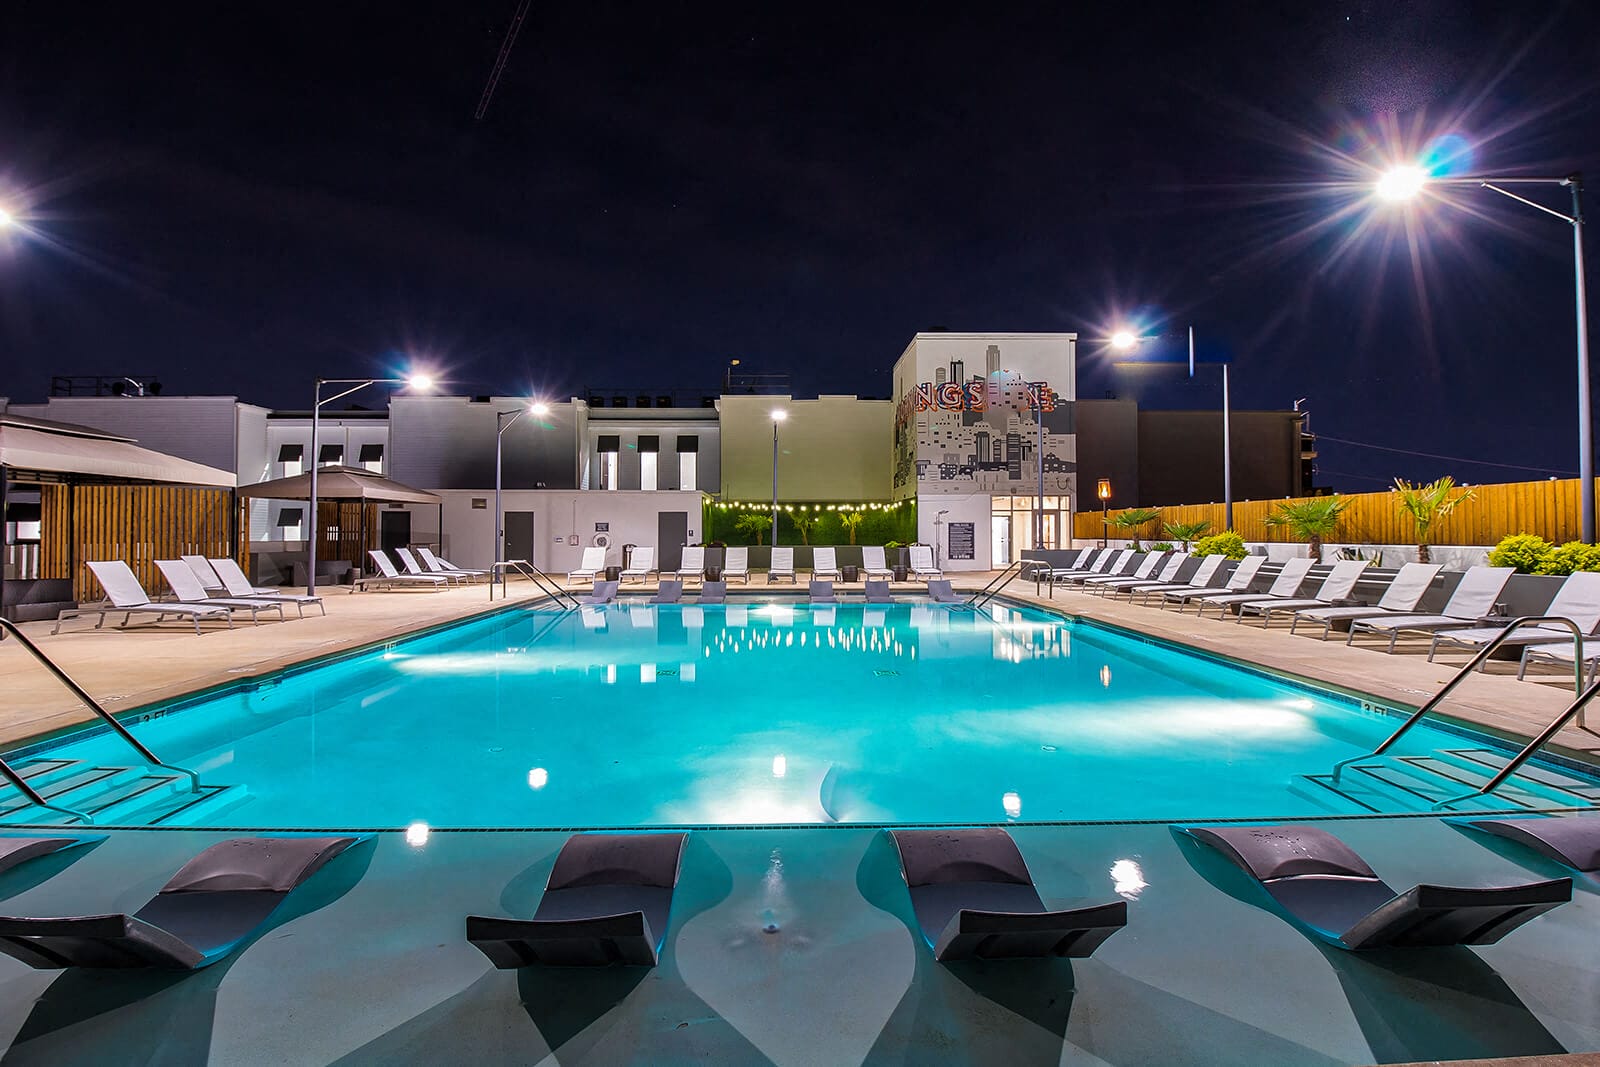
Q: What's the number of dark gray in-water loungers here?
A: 12